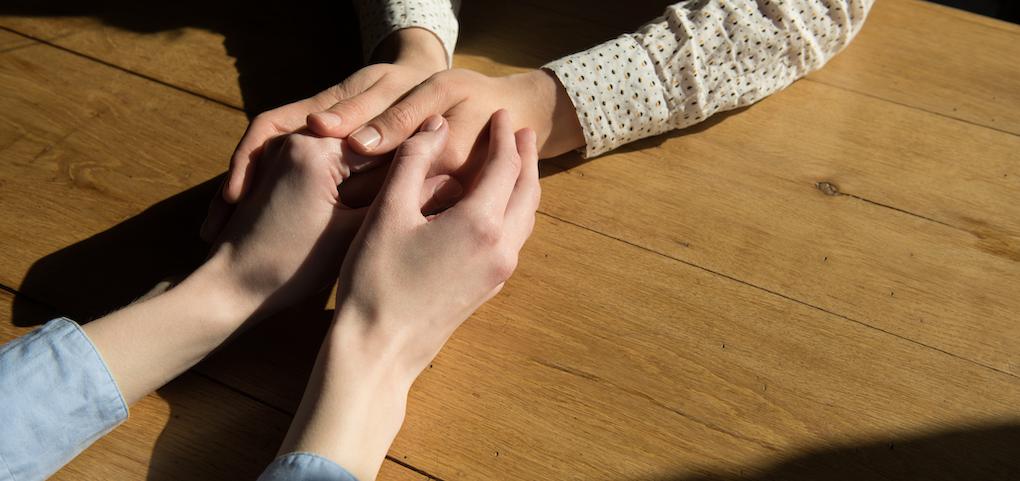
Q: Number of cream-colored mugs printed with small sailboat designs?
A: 0